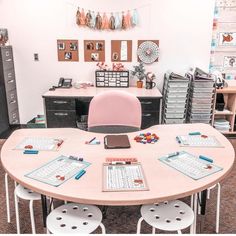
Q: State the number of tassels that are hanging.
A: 11